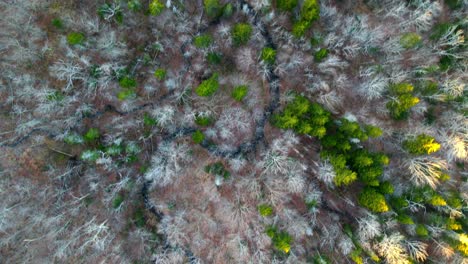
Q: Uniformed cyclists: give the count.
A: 0